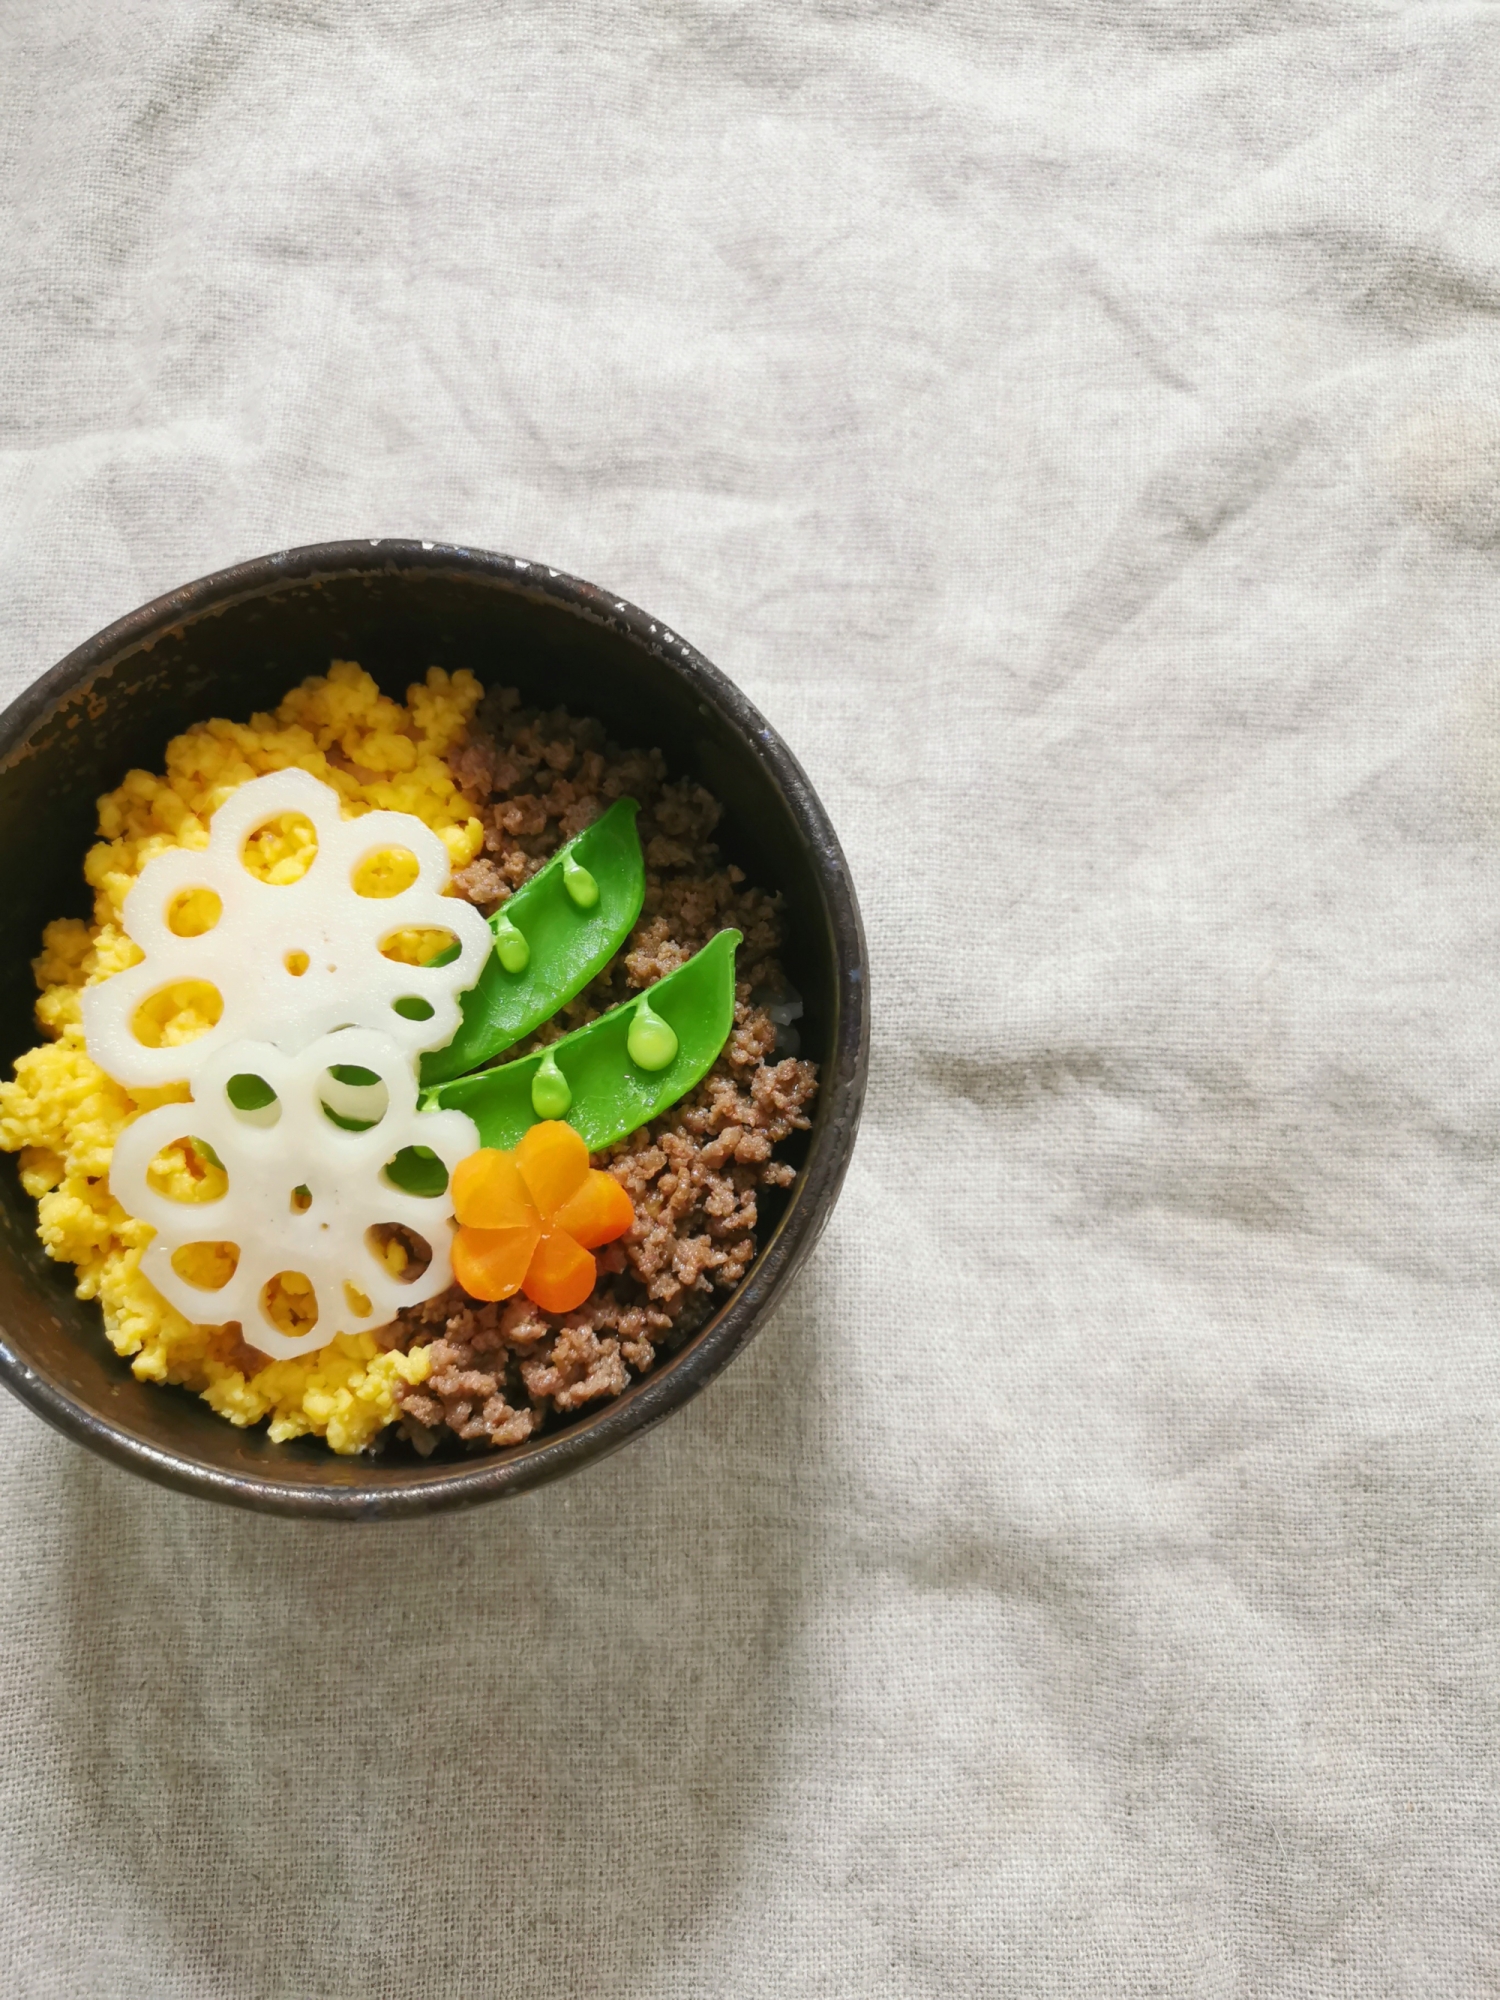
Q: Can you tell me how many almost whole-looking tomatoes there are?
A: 0